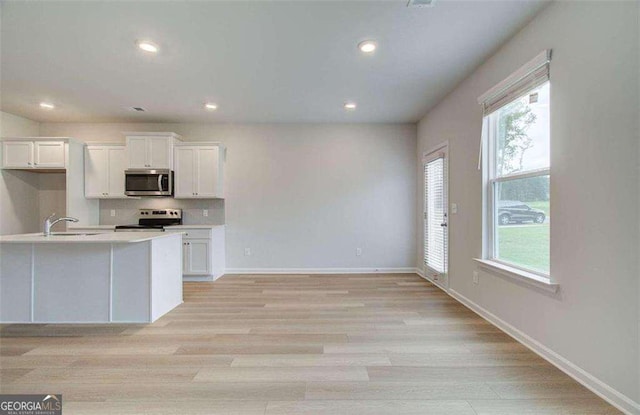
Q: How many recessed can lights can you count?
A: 5